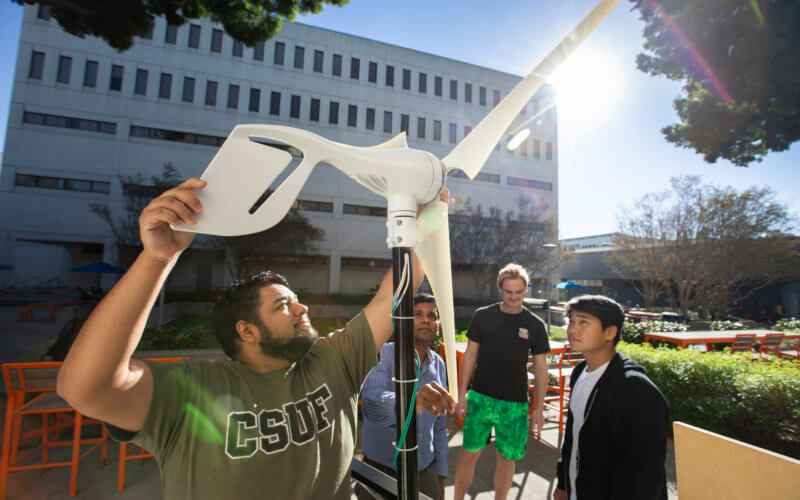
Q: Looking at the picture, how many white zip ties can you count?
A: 3